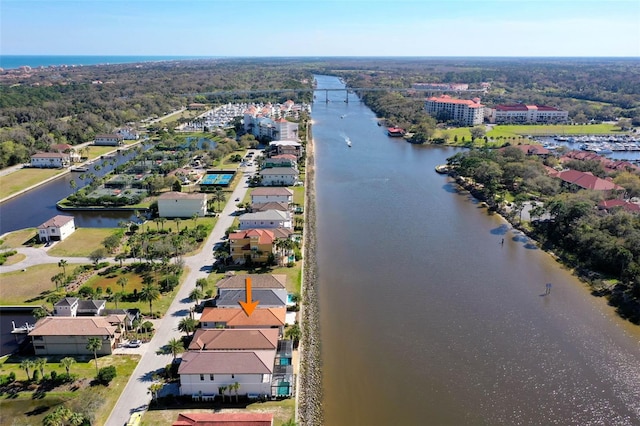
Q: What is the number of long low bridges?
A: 1